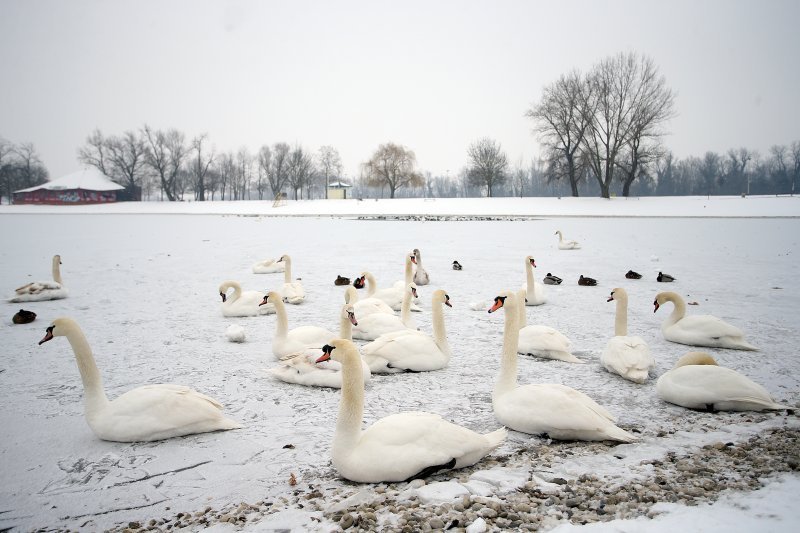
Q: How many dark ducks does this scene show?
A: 8